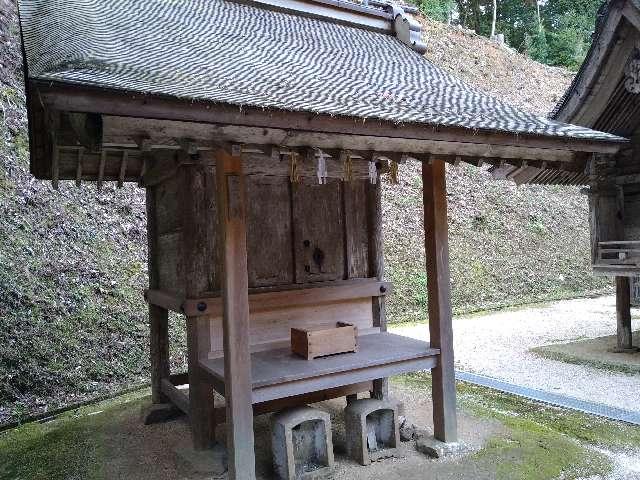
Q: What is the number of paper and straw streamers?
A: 5